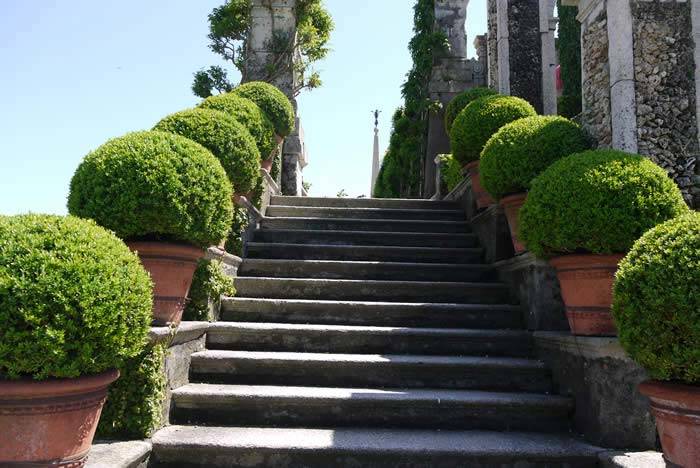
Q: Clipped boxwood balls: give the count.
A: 10